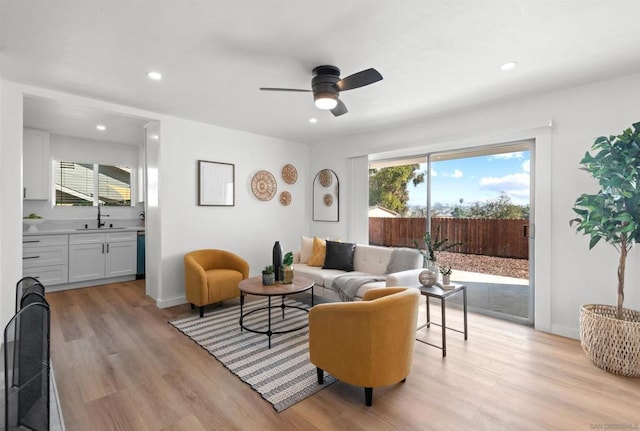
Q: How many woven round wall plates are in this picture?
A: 3